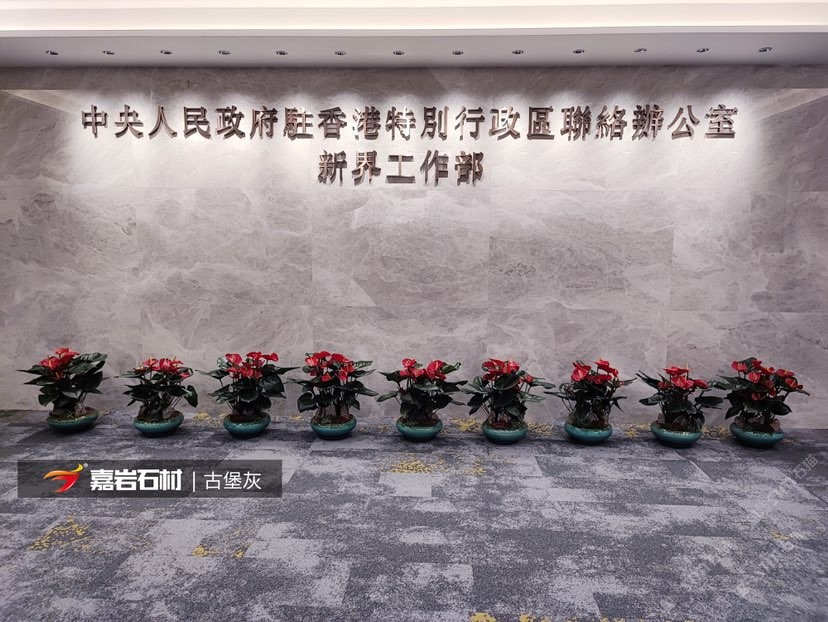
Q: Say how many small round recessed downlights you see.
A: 13